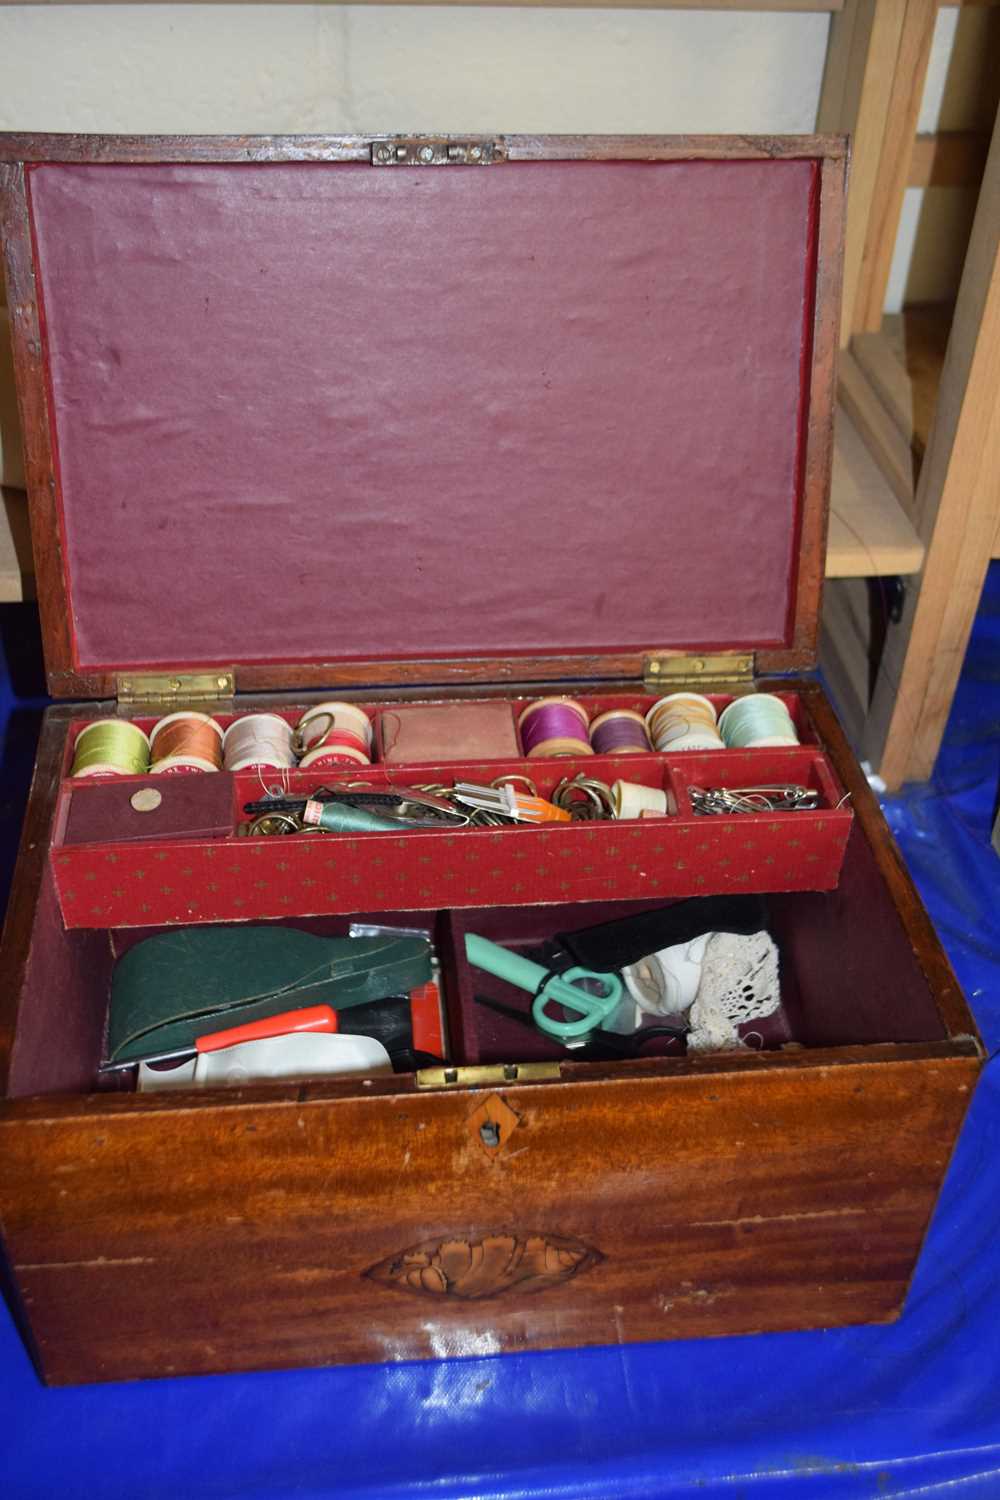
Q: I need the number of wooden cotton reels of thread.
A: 8